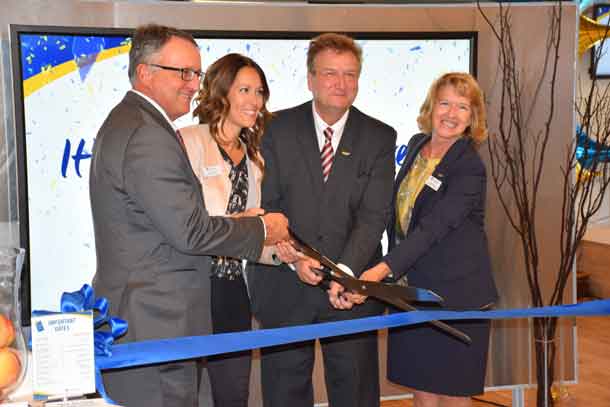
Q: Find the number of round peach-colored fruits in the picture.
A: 2